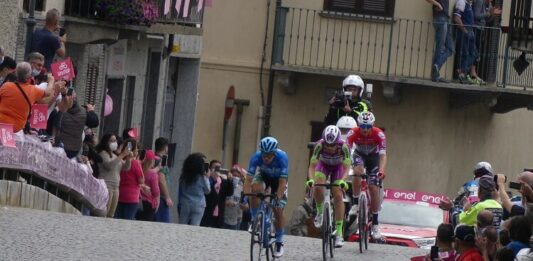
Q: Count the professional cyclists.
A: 3